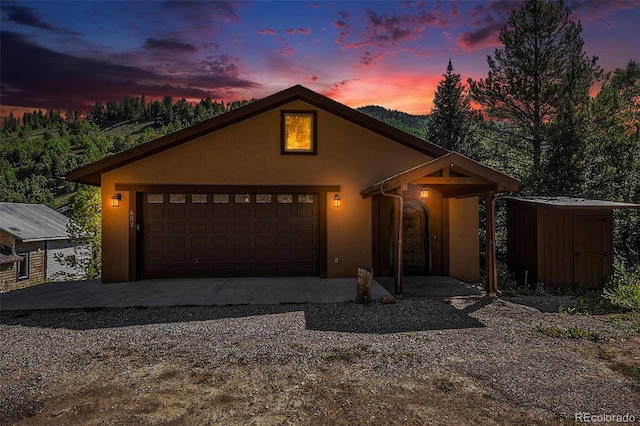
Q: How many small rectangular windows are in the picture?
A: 8